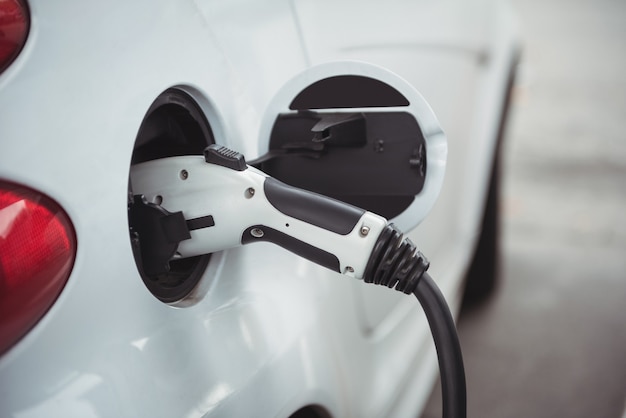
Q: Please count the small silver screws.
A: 5